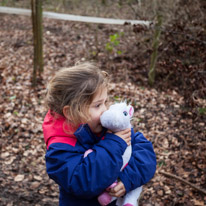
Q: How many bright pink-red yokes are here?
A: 1